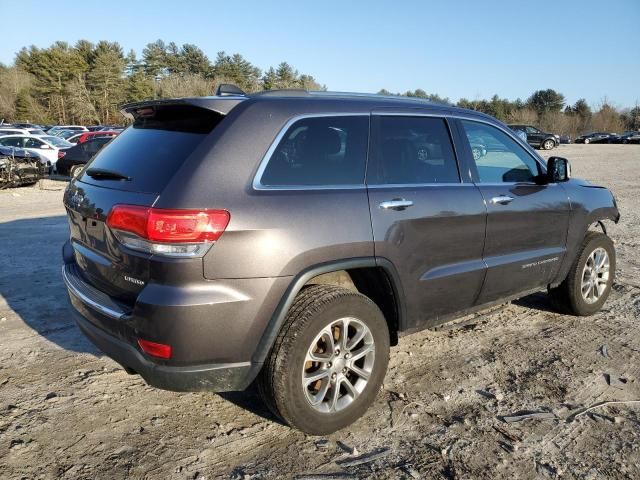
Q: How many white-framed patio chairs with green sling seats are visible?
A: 0